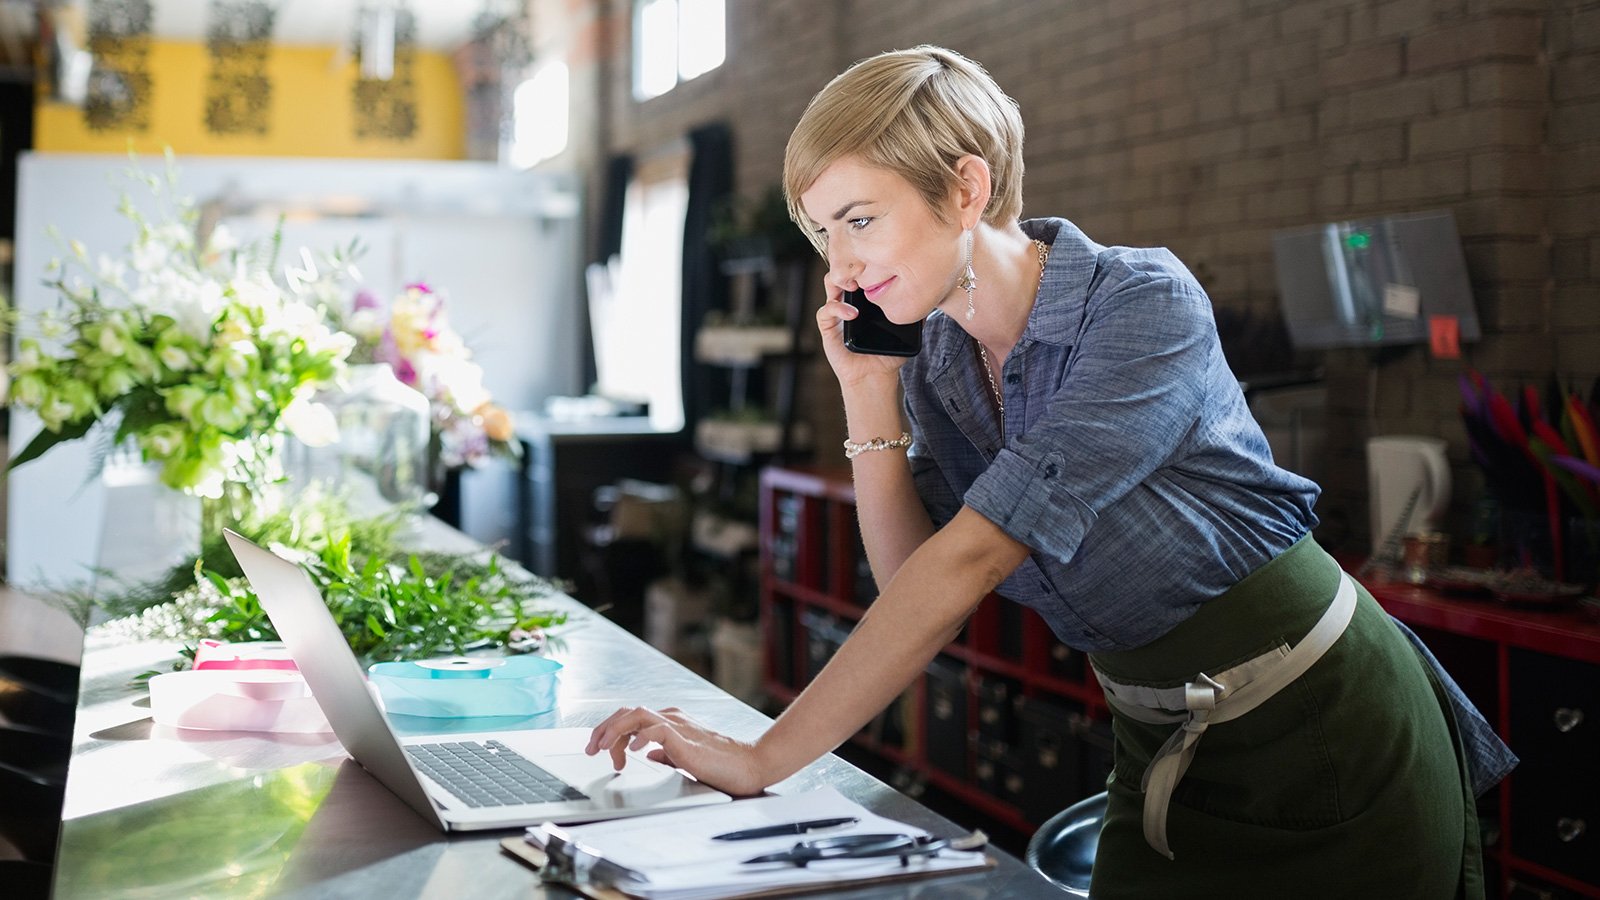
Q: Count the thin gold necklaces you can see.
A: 1